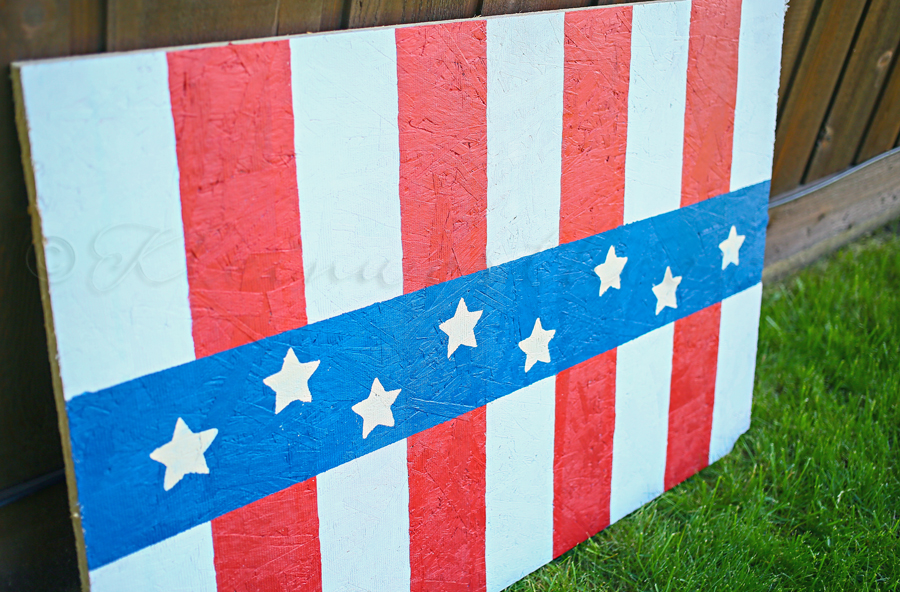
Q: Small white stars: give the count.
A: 8